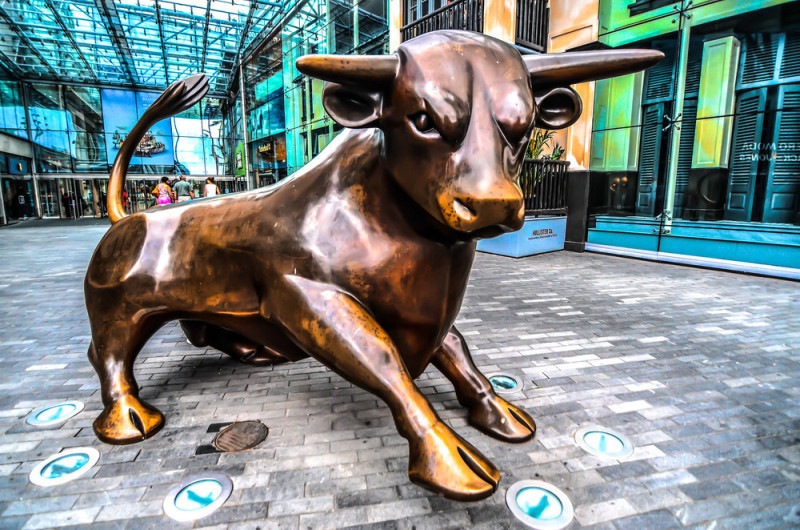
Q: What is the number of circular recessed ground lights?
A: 6